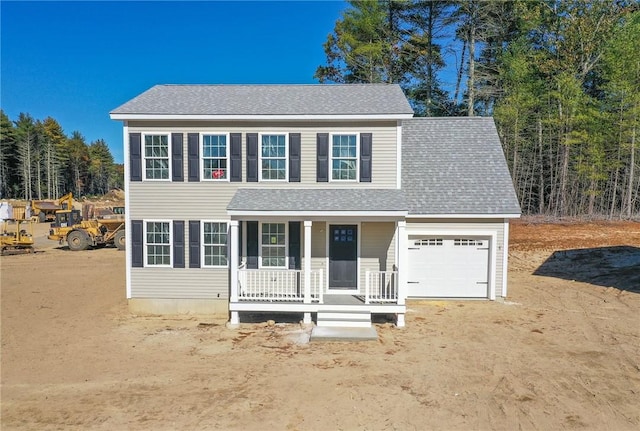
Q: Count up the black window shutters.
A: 14